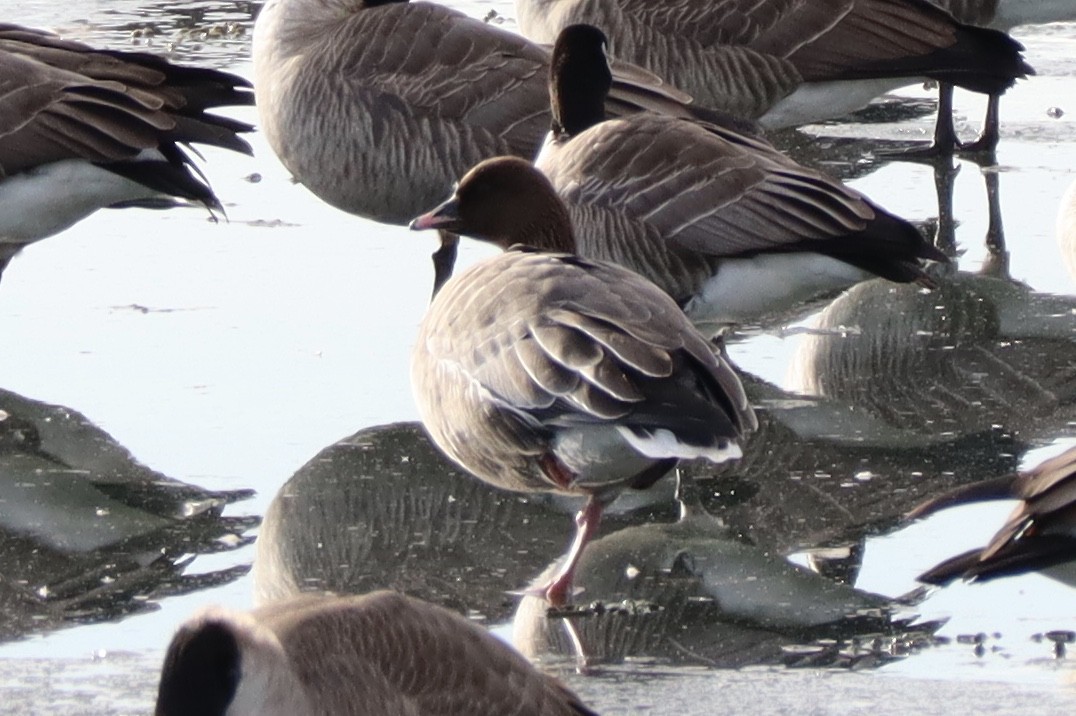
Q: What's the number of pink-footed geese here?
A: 1